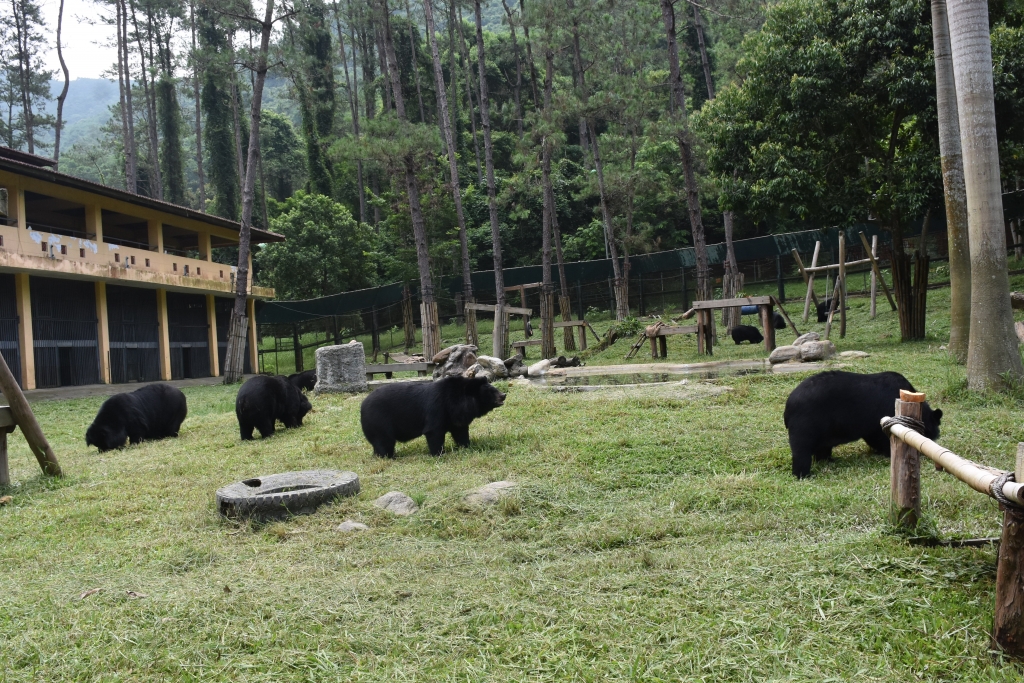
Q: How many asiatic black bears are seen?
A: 8